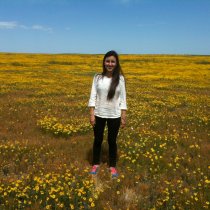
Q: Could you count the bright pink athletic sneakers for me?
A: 2